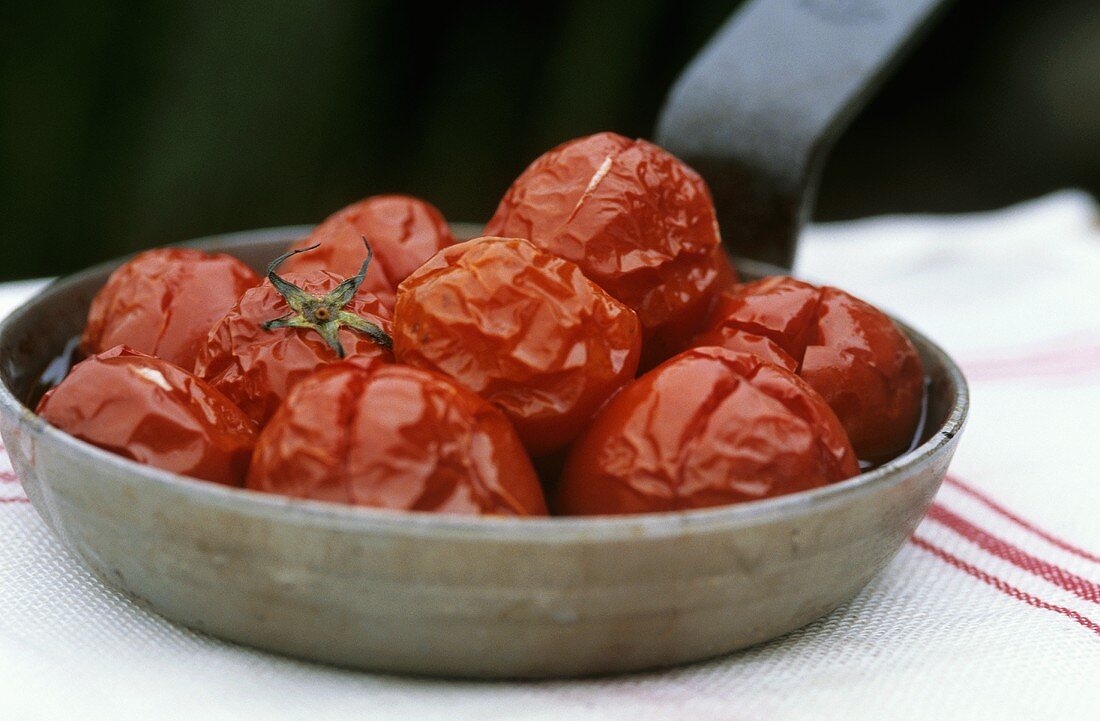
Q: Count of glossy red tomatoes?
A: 9